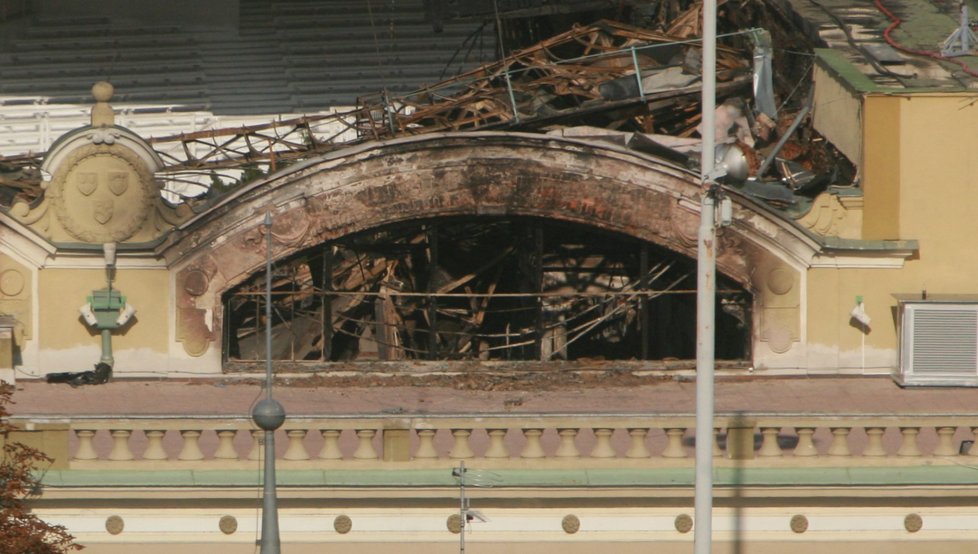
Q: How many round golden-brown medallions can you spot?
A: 8